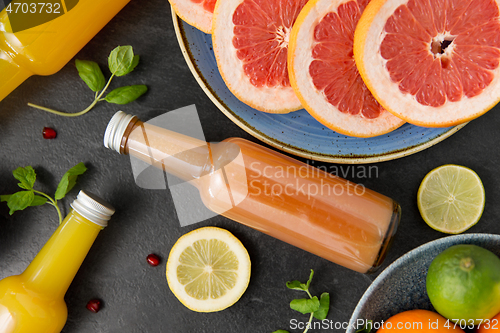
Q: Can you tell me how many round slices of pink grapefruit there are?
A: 4